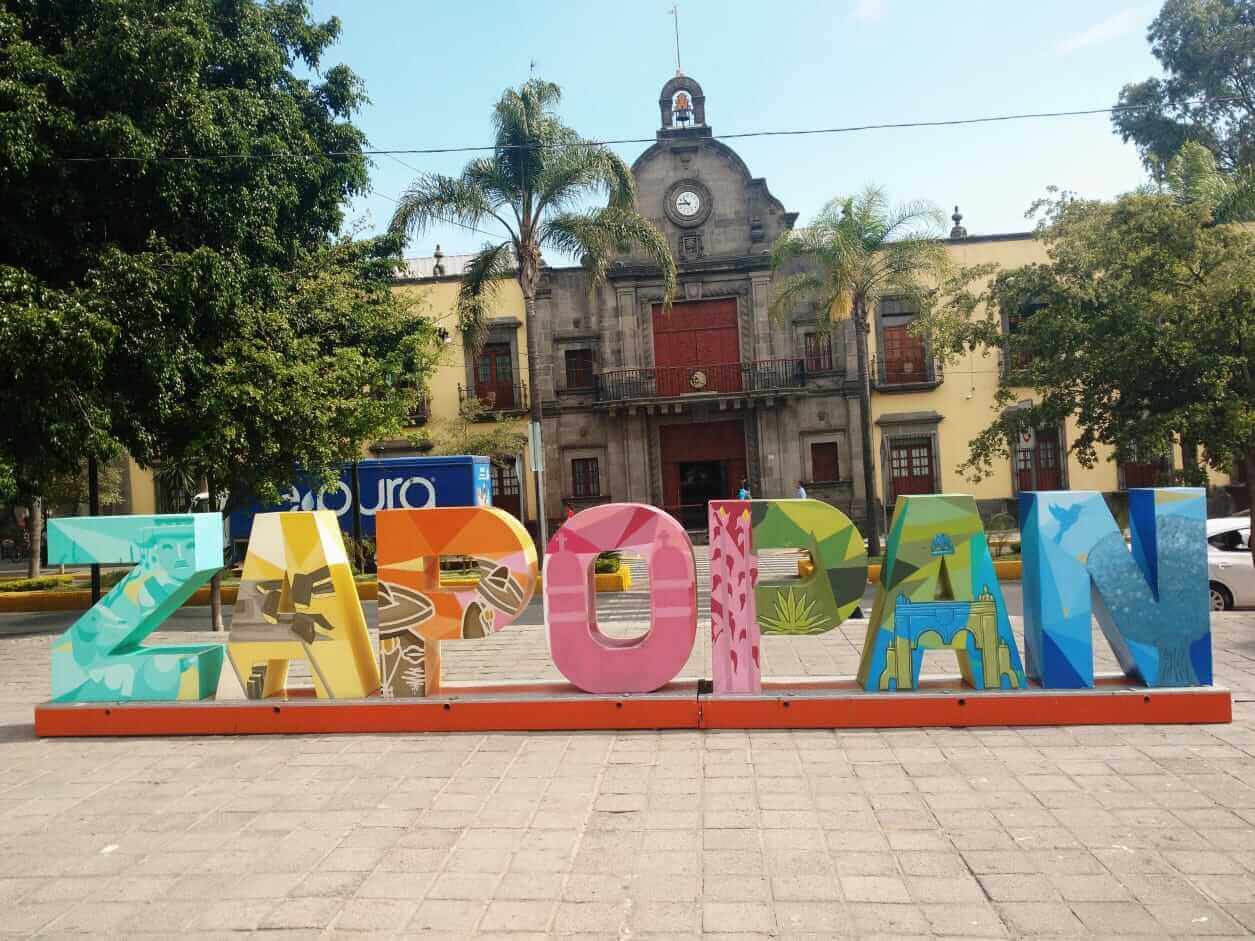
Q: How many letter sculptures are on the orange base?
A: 7